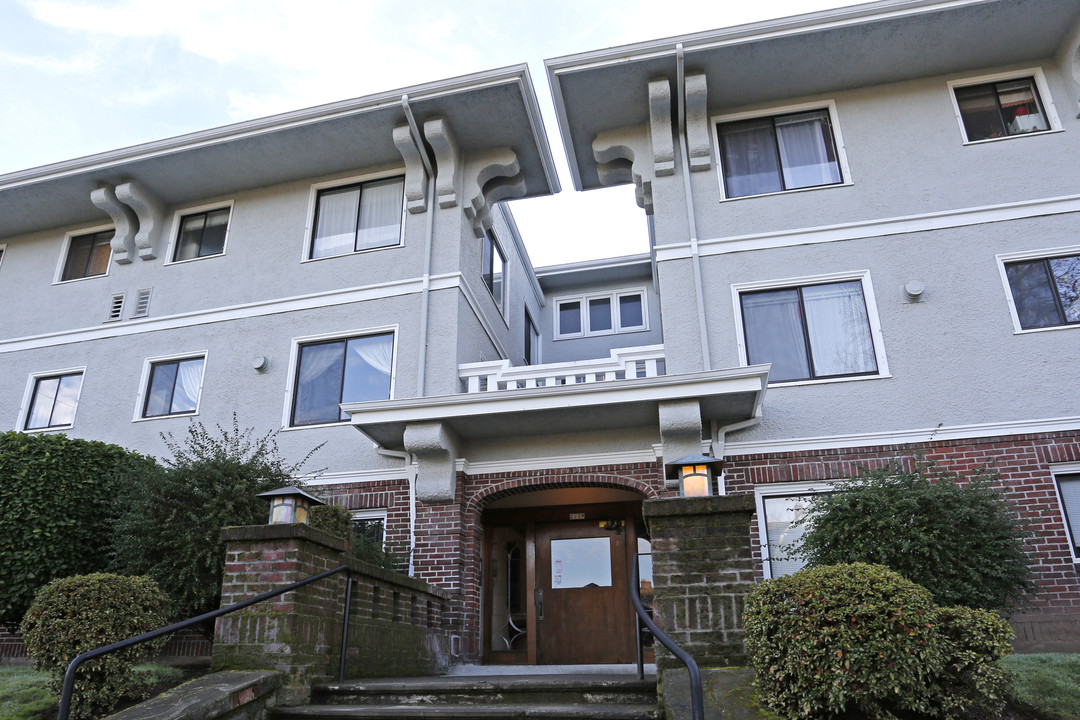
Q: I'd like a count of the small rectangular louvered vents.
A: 2